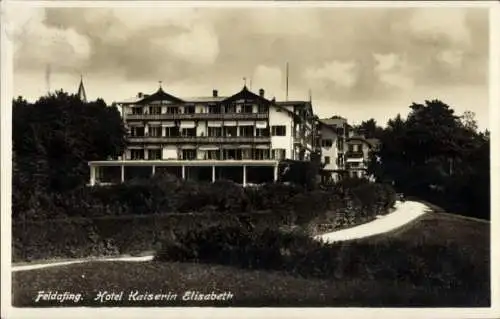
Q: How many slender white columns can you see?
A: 7